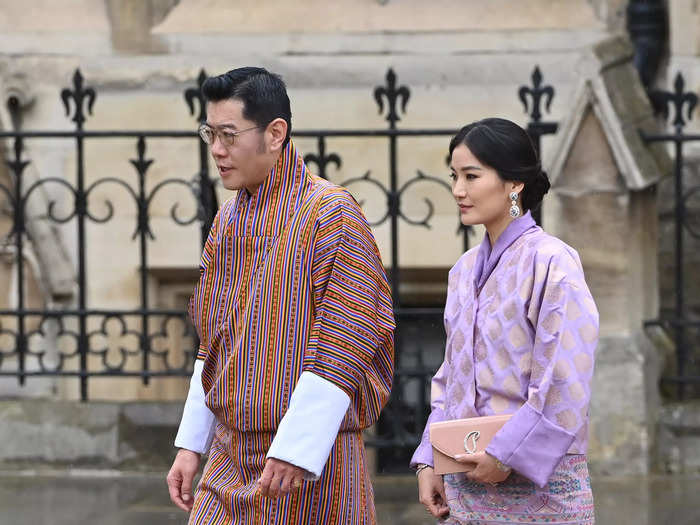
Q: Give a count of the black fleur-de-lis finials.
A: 5